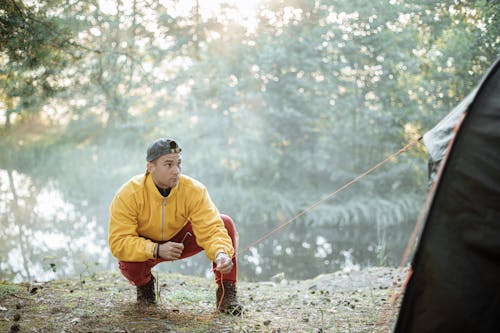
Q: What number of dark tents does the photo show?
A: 1